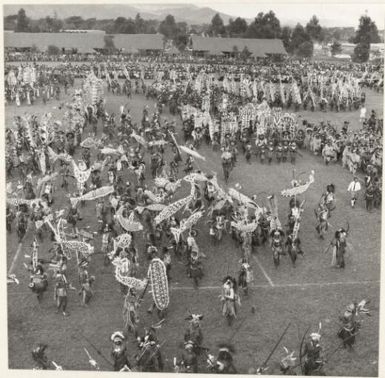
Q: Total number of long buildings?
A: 3